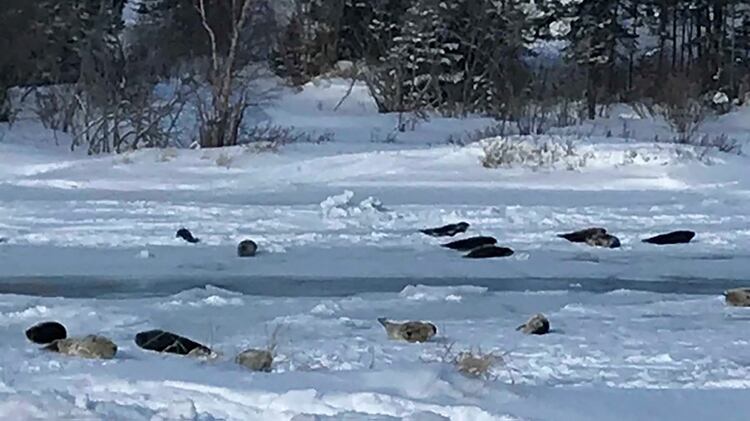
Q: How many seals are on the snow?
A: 15